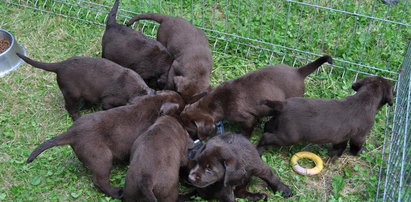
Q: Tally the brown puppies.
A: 8